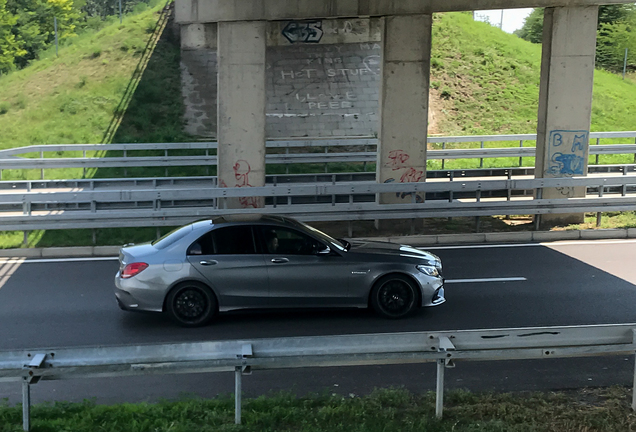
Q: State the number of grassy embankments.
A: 2